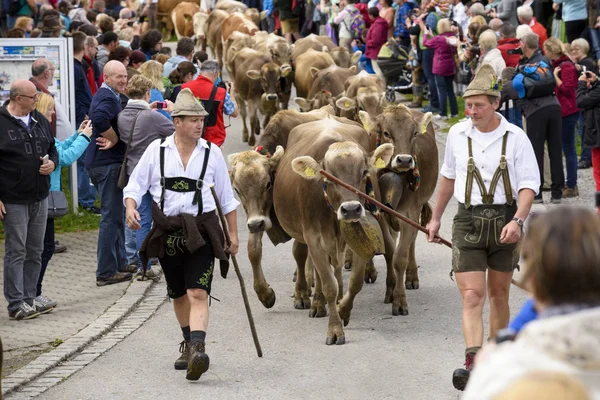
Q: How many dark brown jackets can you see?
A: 1